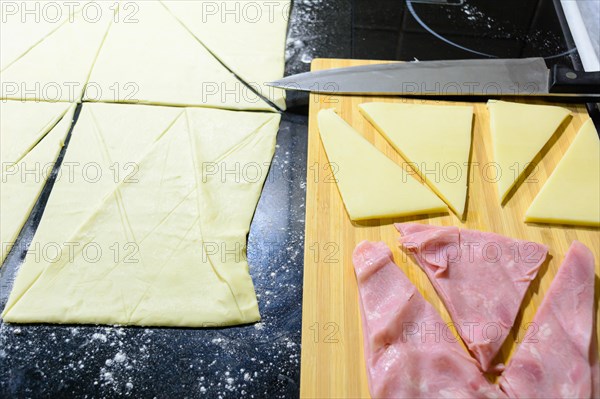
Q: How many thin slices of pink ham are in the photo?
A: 3